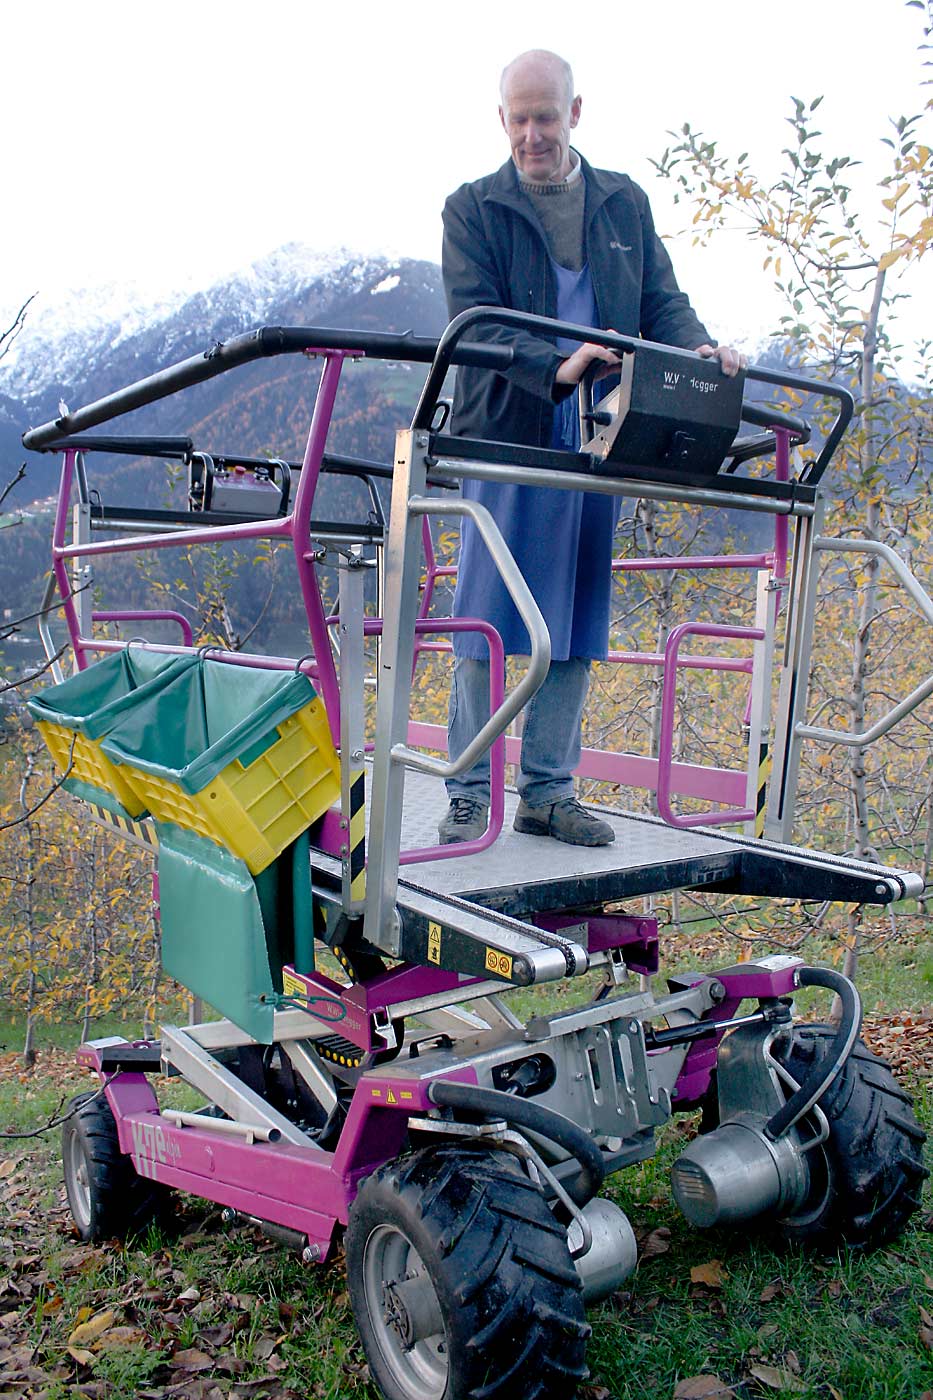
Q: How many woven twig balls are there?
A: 0